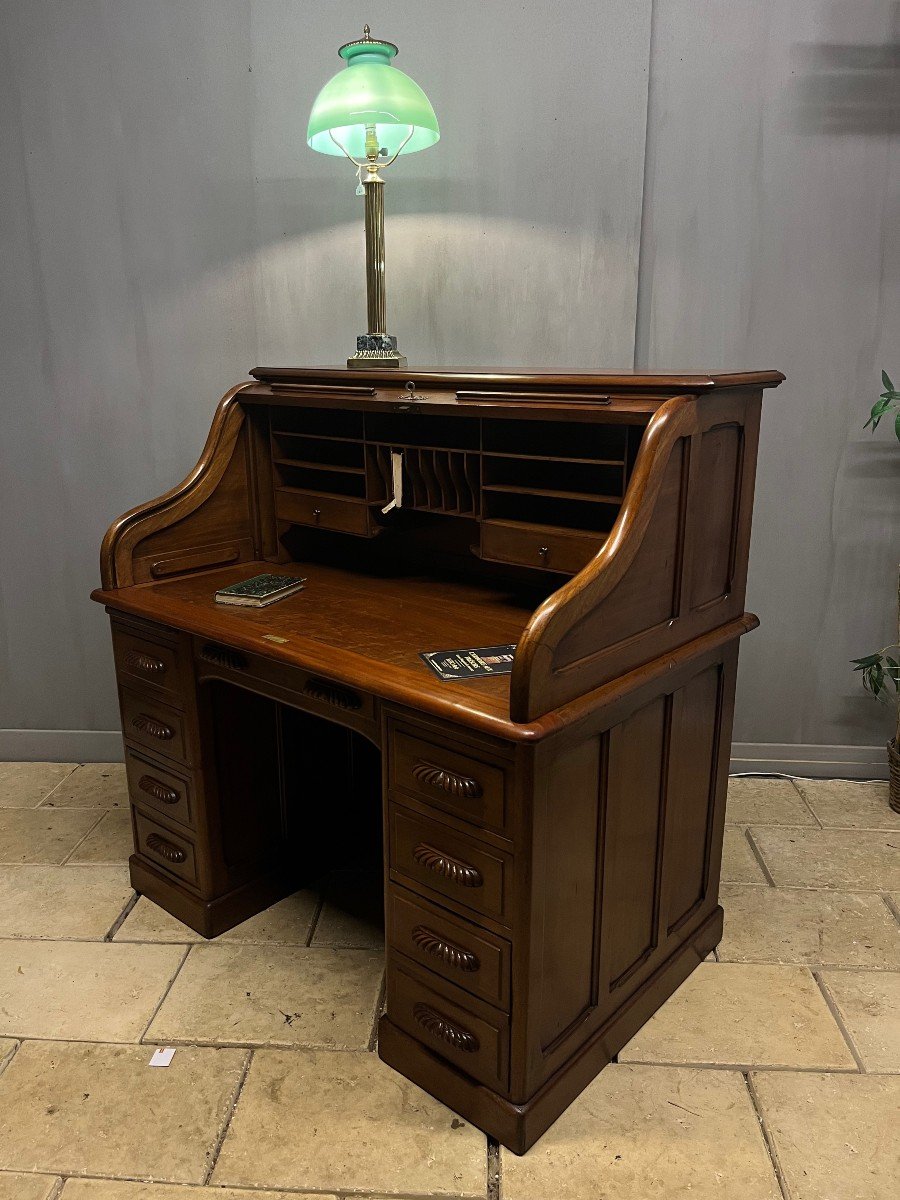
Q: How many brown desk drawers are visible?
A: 11